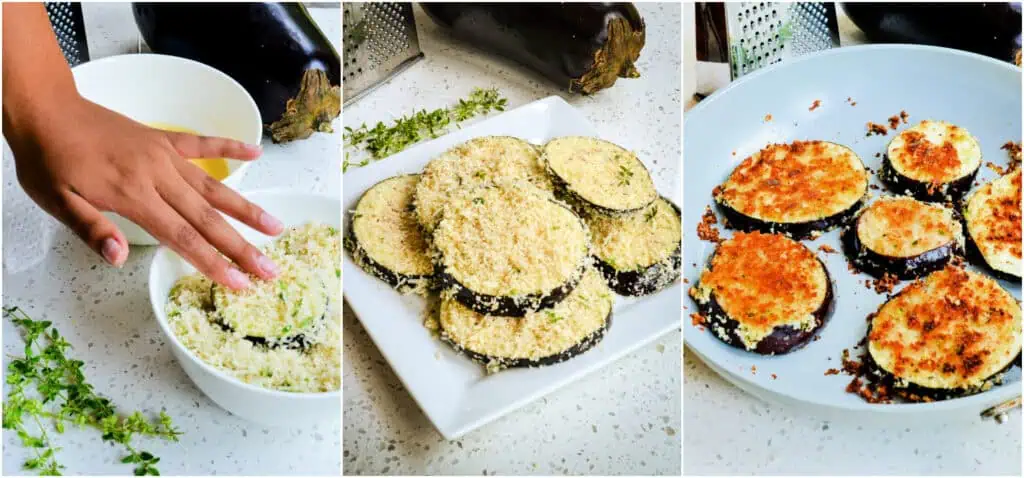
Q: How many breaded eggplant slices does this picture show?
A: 13